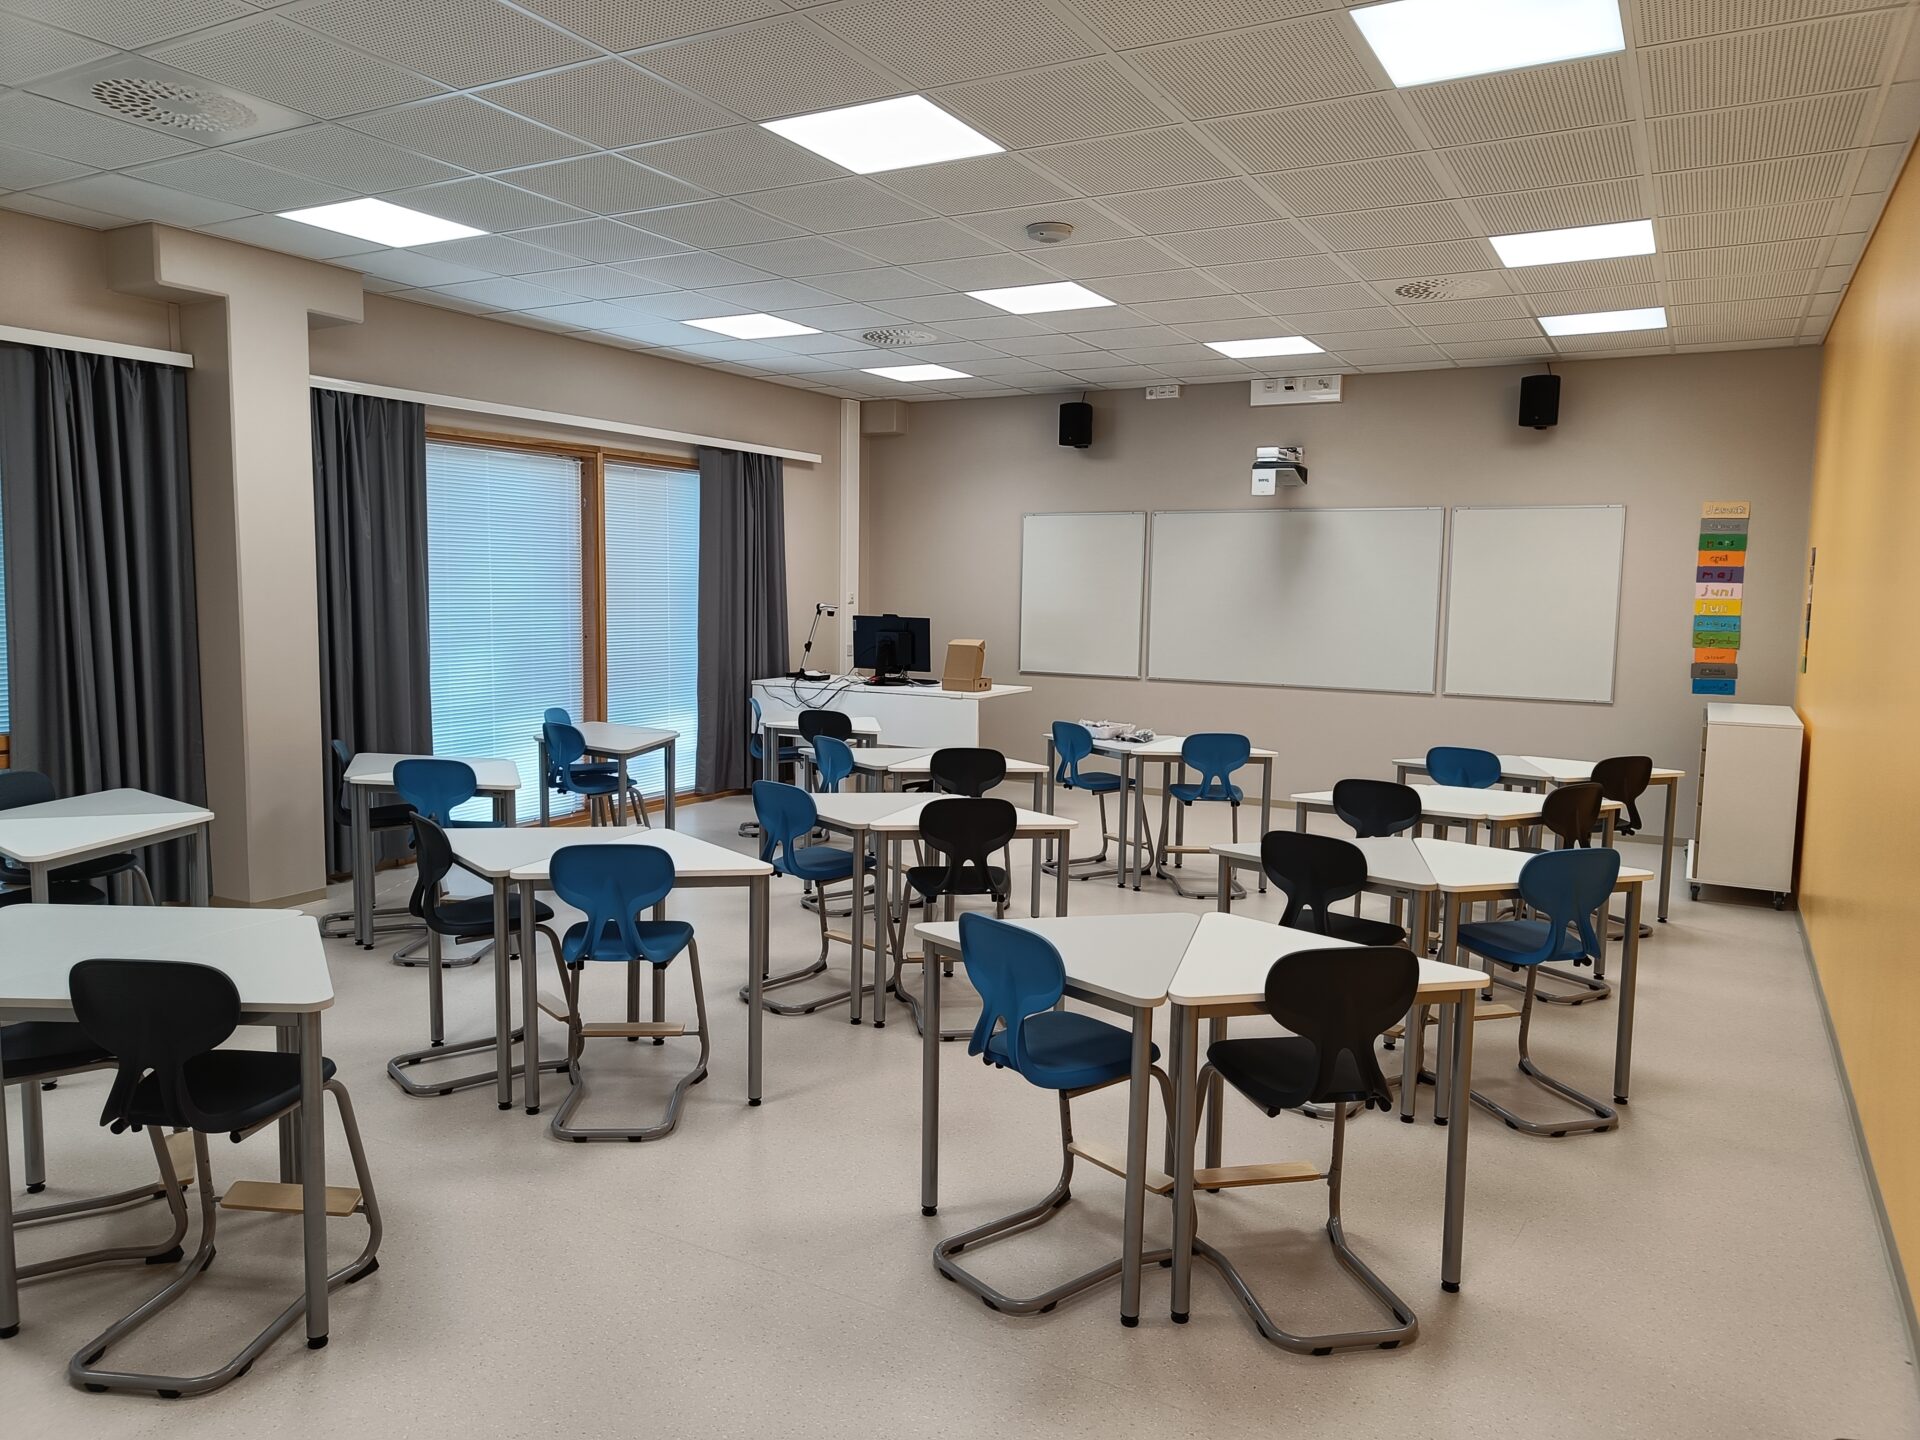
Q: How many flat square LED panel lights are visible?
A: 9